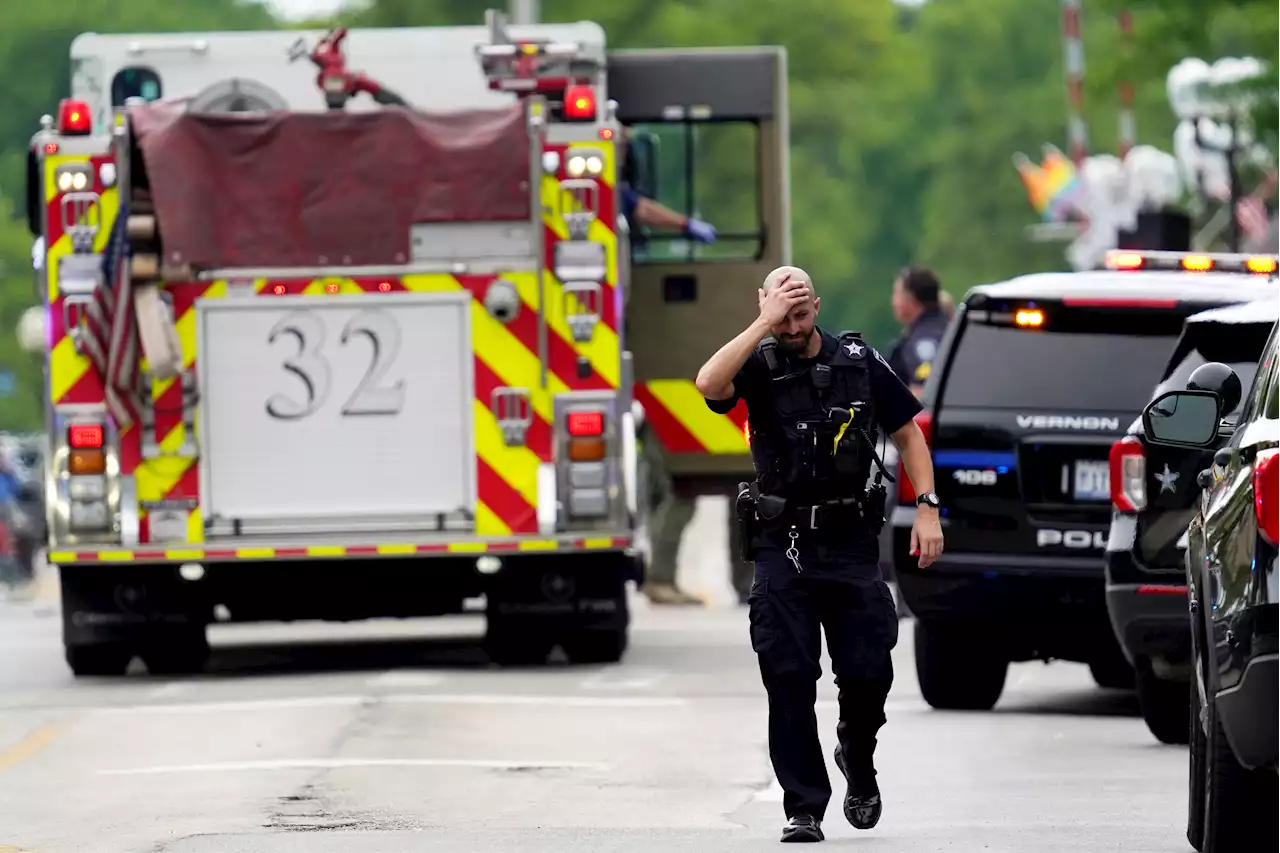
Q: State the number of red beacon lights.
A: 2